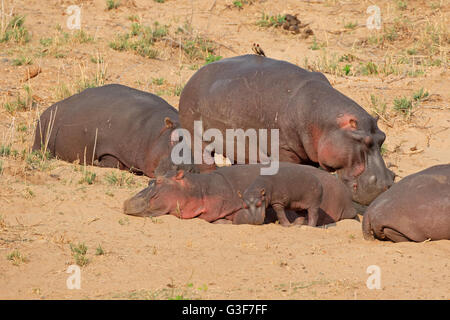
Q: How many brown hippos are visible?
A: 5